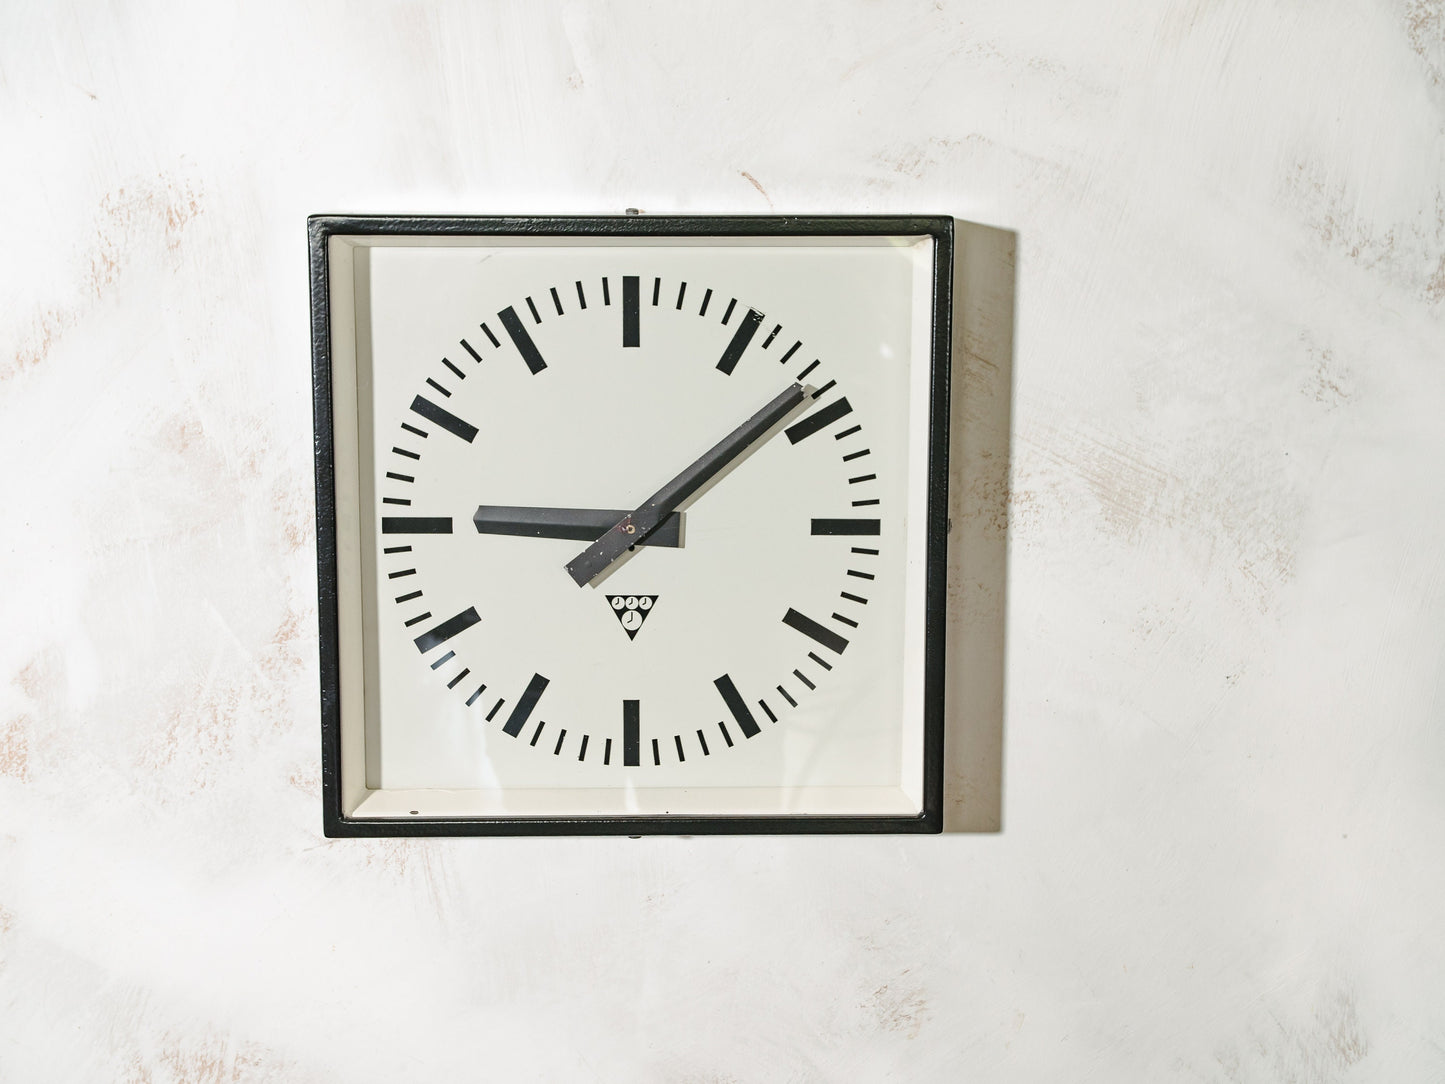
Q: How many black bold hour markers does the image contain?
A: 12